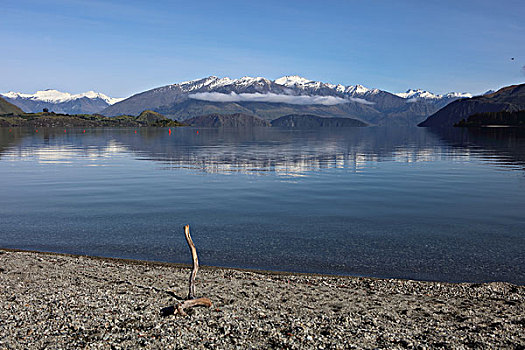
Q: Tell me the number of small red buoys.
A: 7